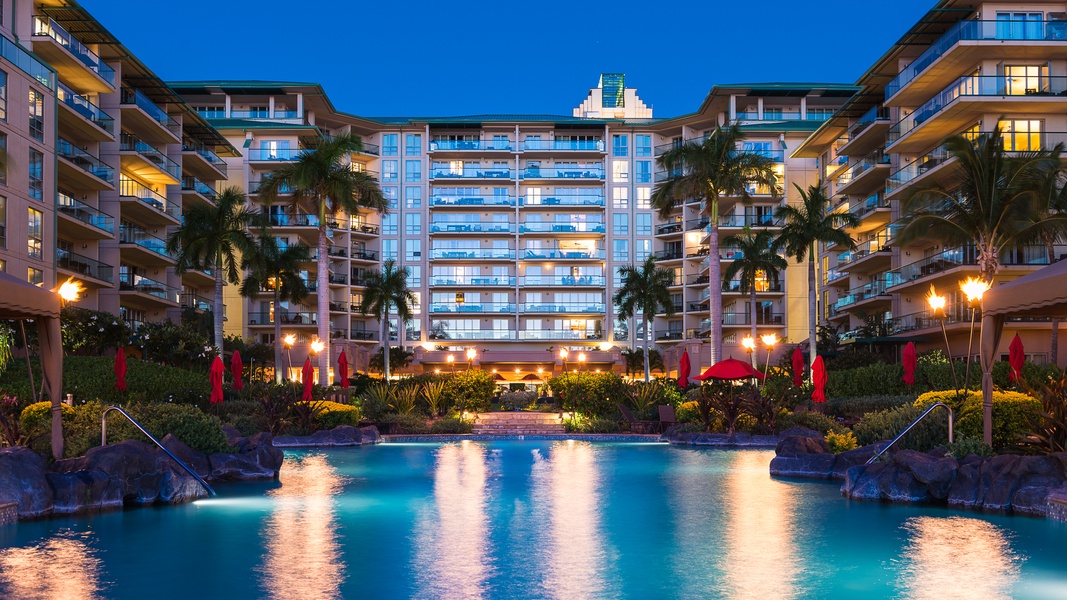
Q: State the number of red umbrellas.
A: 11